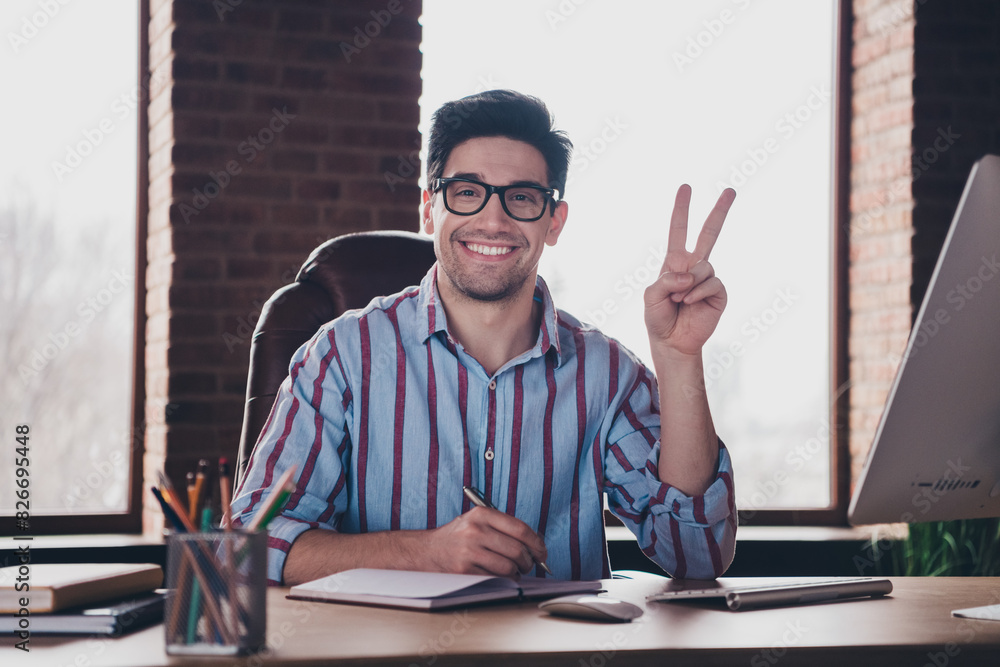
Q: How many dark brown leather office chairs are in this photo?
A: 1